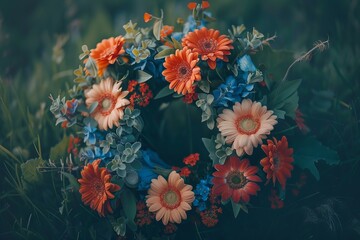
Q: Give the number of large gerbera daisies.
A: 9